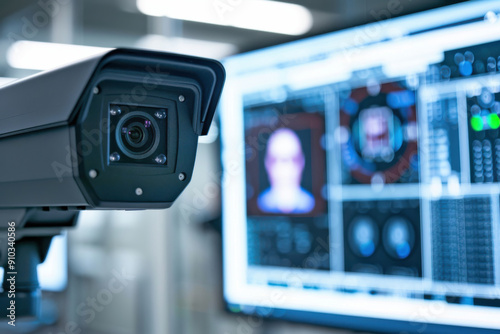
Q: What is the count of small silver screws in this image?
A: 5